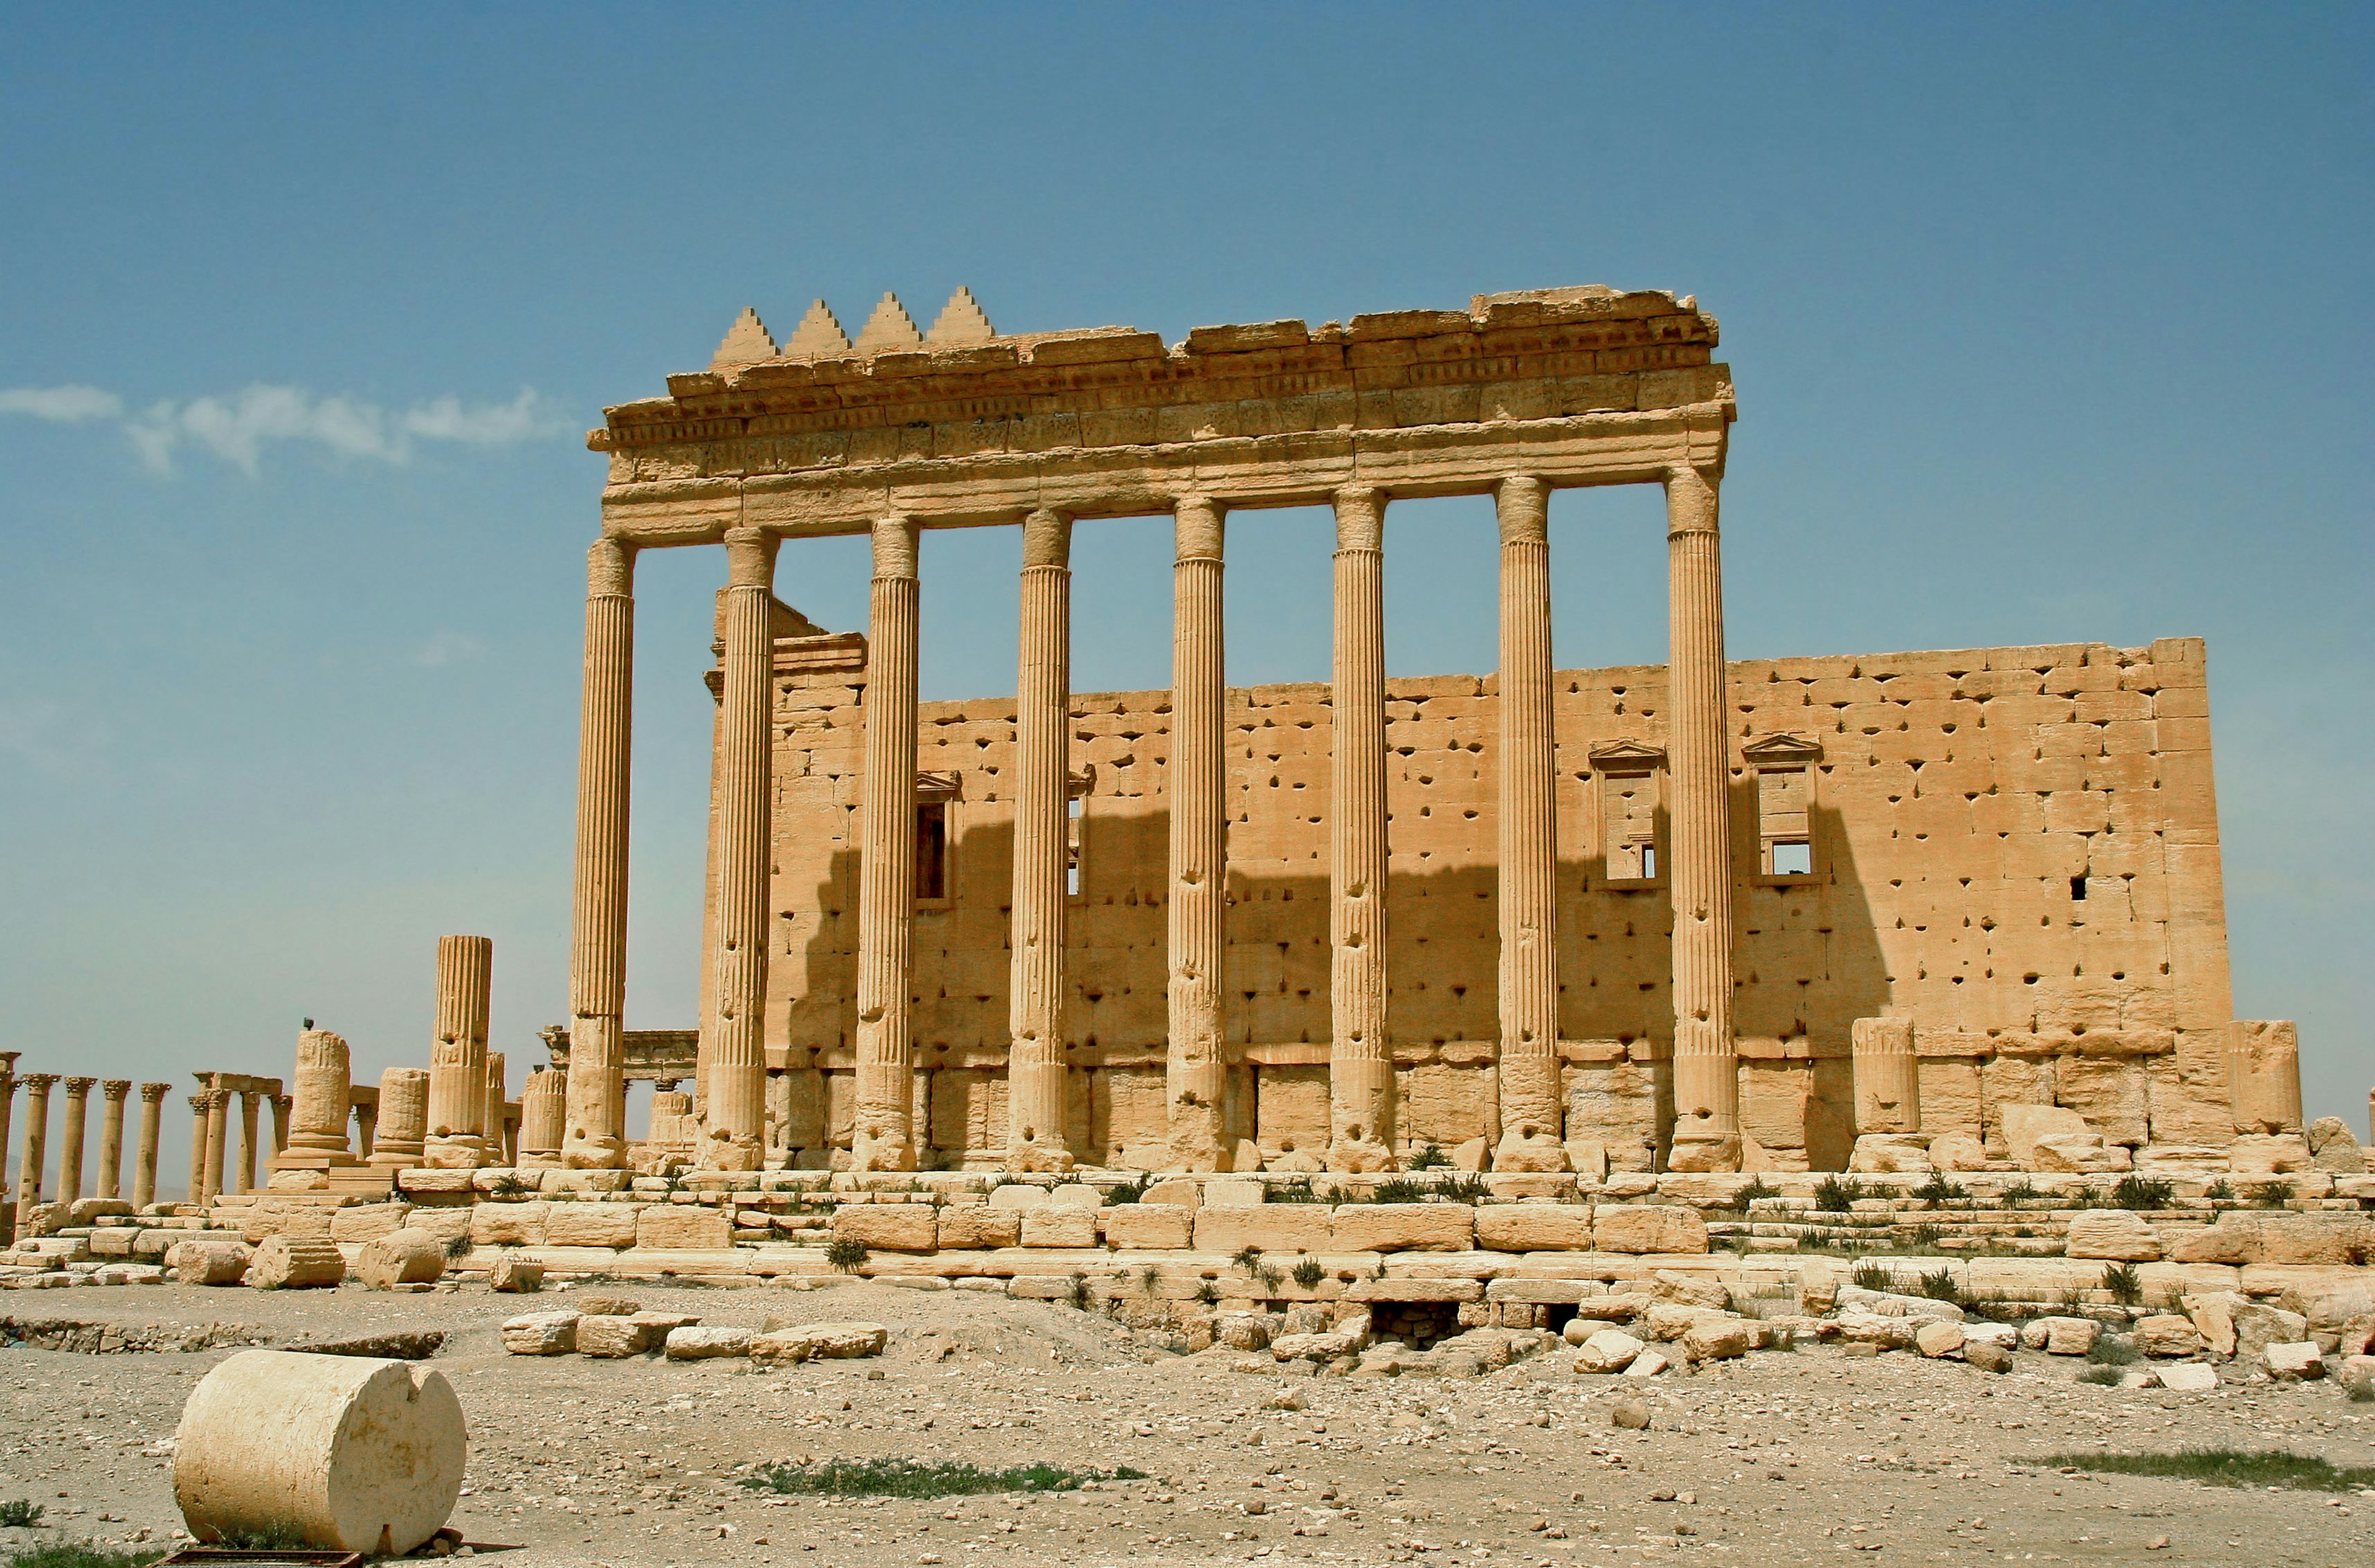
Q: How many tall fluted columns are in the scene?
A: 8